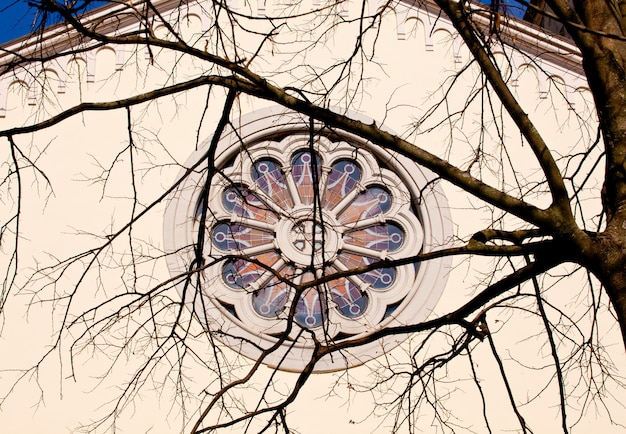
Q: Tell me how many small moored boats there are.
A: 0